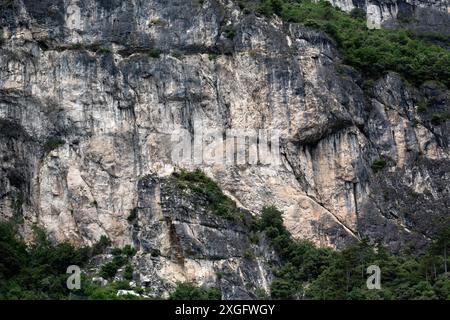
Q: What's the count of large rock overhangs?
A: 1